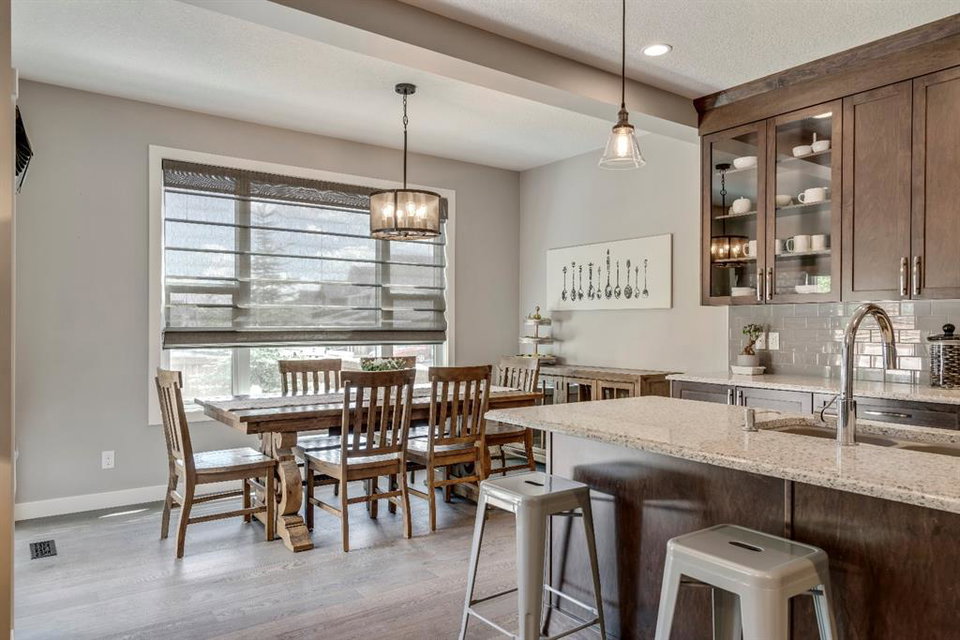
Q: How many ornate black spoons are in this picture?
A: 10